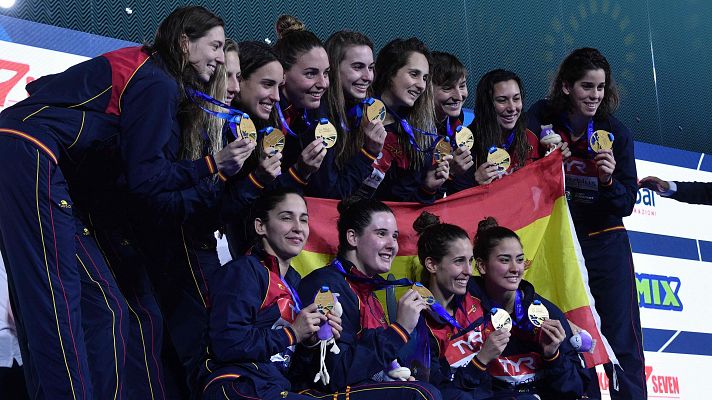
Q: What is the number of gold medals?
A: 12